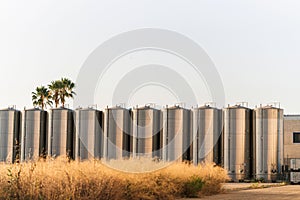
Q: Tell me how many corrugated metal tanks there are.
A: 10